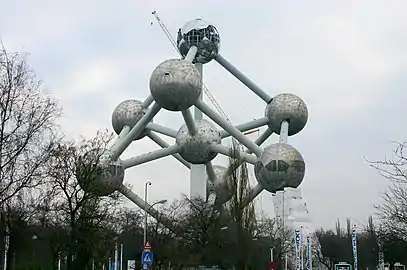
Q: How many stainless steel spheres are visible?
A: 8